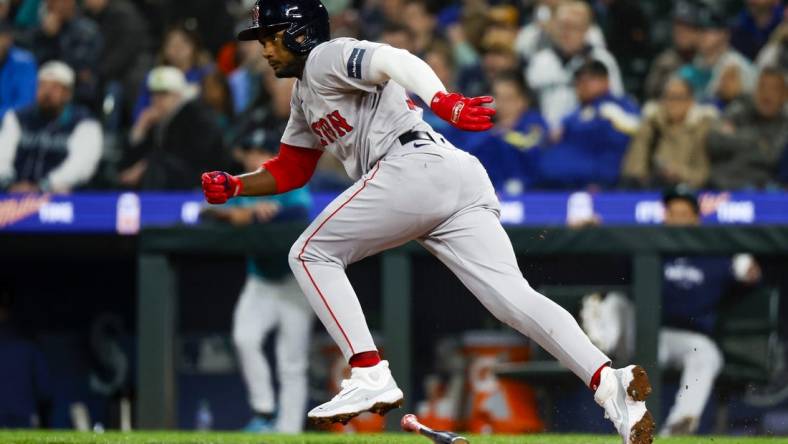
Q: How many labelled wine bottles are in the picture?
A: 0